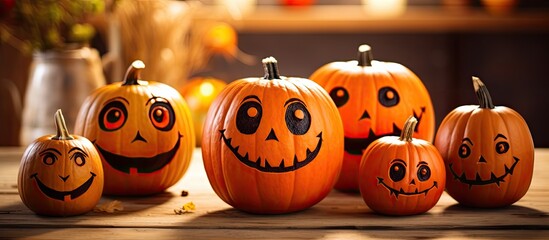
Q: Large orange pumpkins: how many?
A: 3